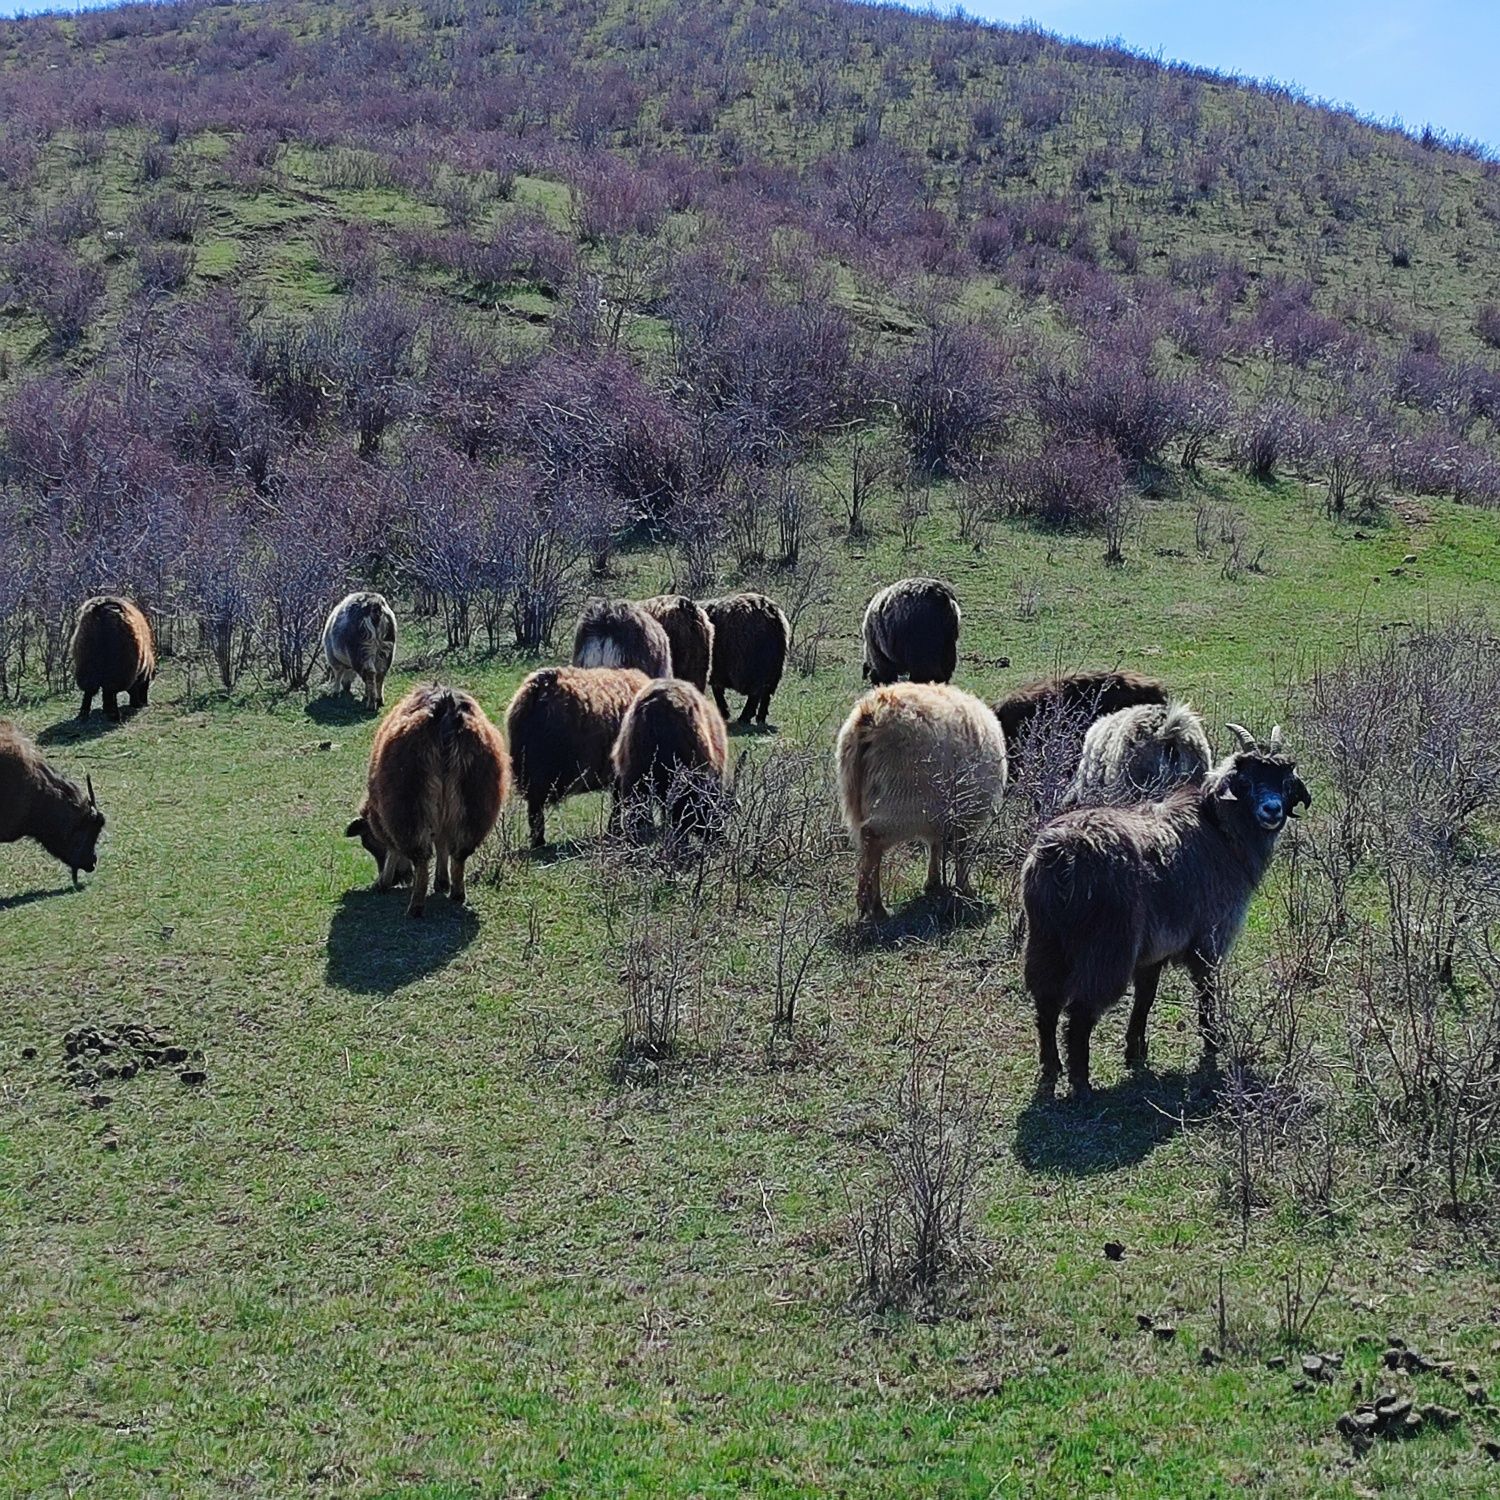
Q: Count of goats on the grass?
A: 14